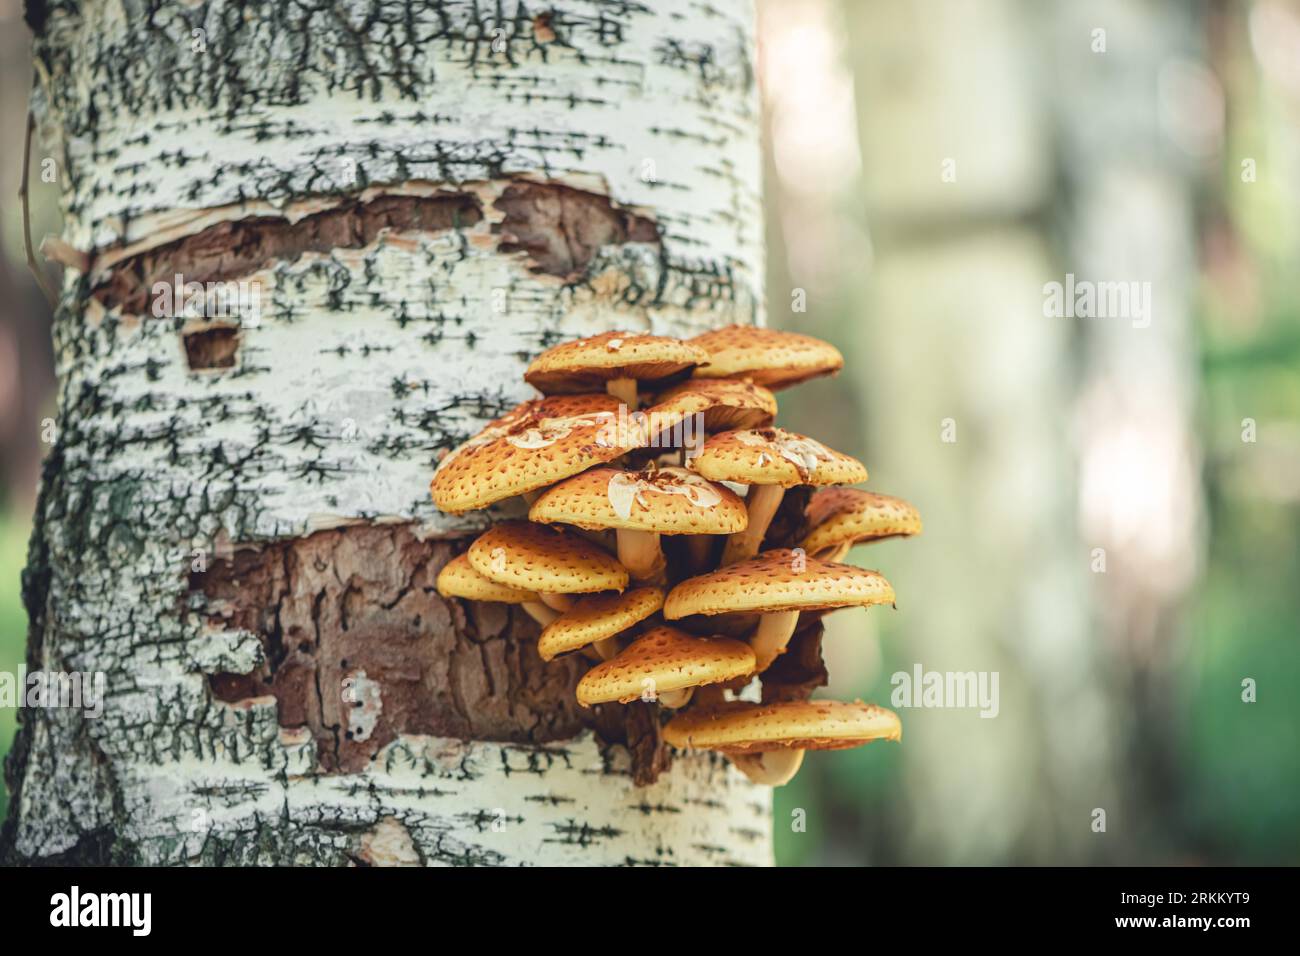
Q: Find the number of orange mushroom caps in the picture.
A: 13